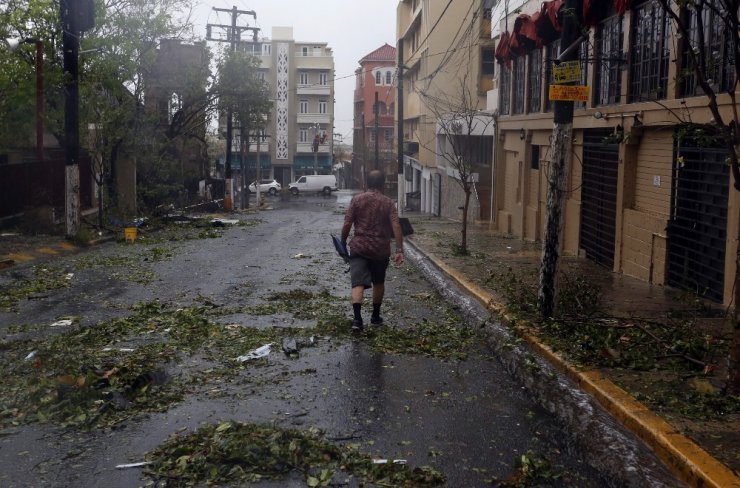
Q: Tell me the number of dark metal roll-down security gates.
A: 2